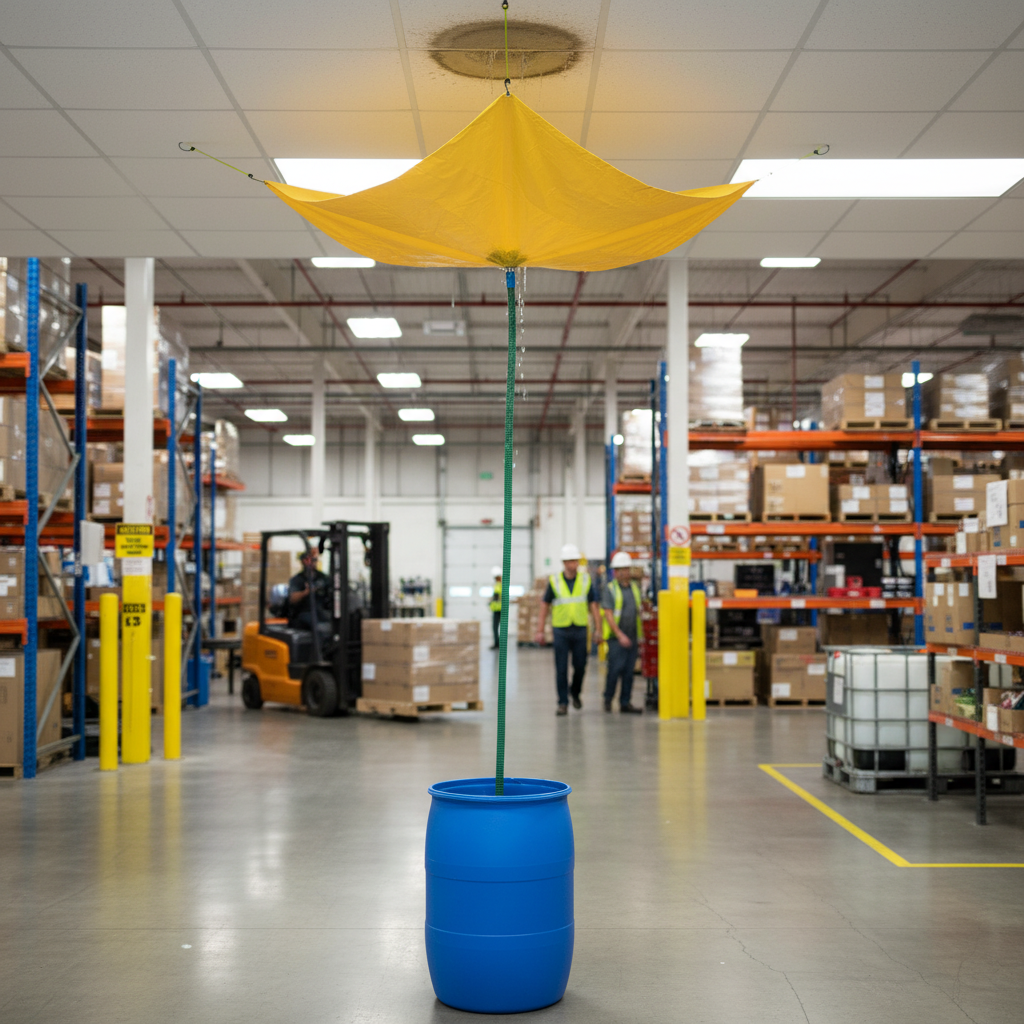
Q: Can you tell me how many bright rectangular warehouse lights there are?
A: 13